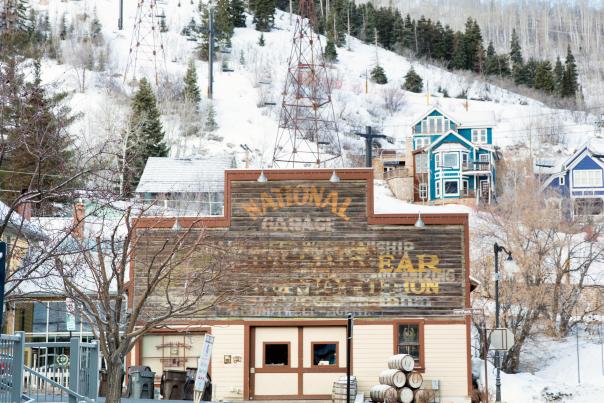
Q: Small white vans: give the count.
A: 0